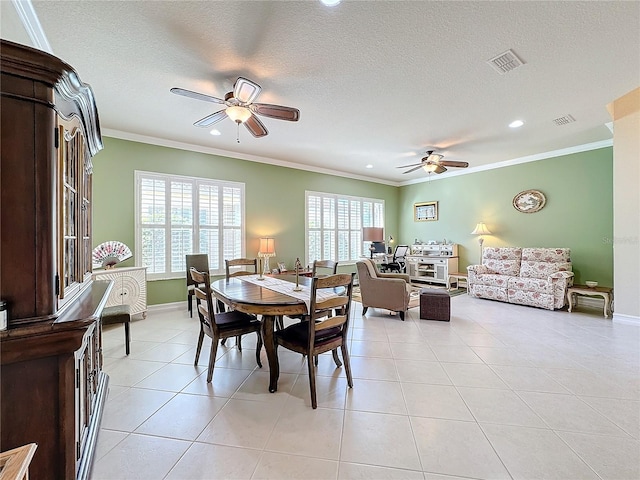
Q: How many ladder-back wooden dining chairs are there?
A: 4